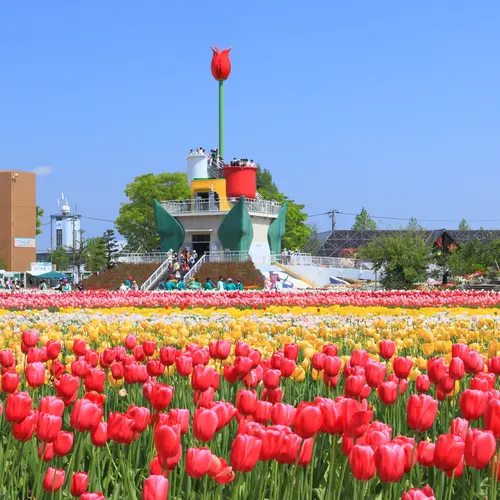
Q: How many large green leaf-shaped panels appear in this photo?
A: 3